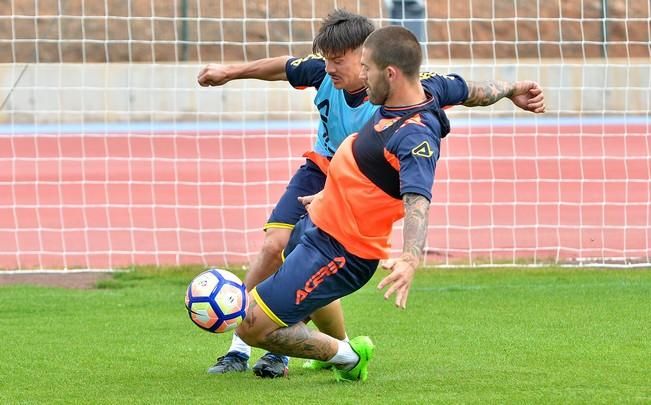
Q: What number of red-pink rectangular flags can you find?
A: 0